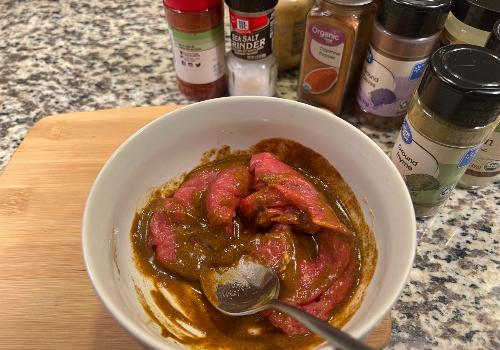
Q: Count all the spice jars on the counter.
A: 8